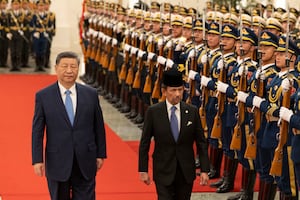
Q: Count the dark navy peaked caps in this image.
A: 6